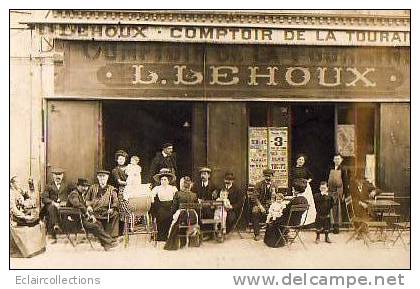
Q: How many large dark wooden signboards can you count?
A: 1